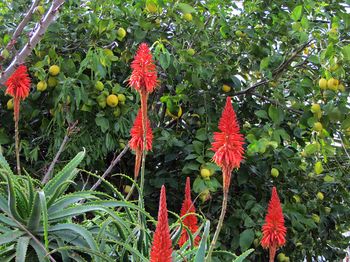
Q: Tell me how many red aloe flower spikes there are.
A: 7